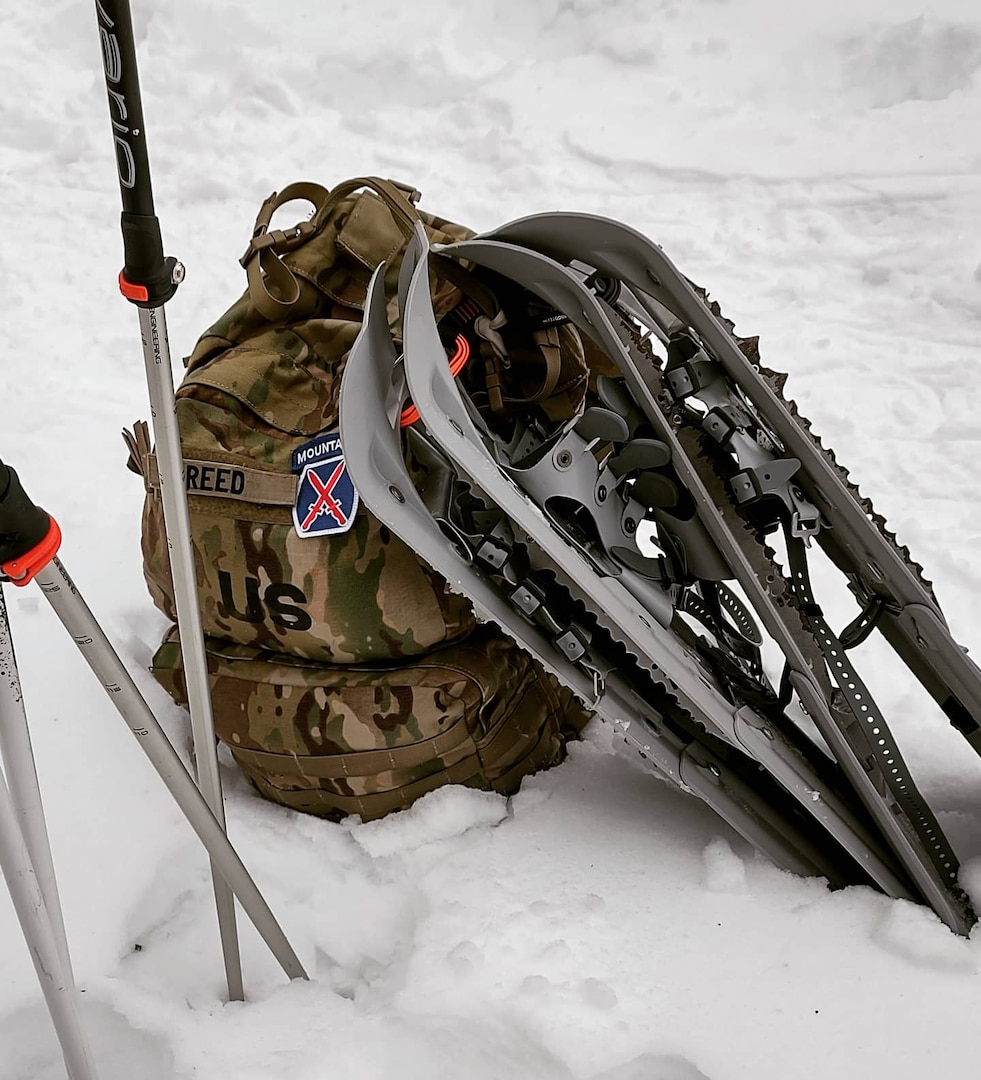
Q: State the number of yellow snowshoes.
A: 0